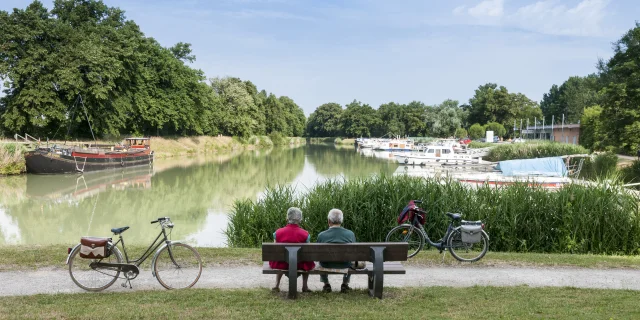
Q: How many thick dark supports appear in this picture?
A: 2